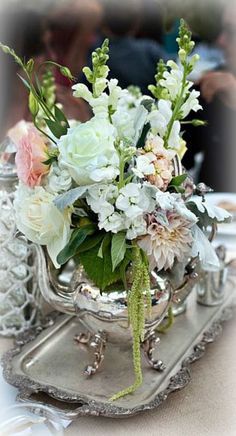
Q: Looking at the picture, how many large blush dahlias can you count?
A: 1